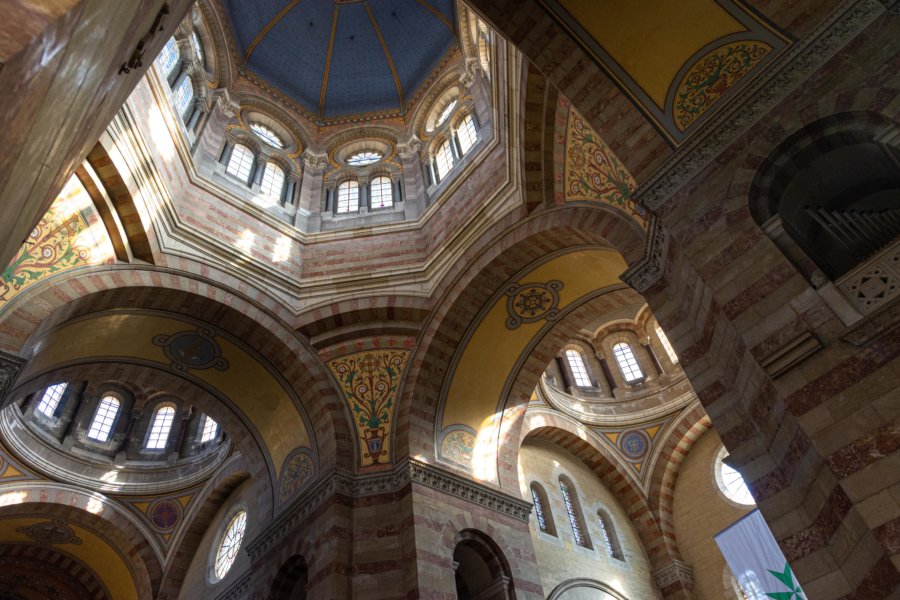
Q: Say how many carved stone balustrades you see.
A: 1